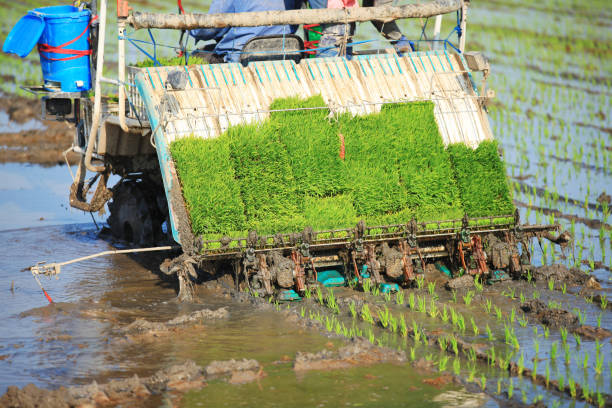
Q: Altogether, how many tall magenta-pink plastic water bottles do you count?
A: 0